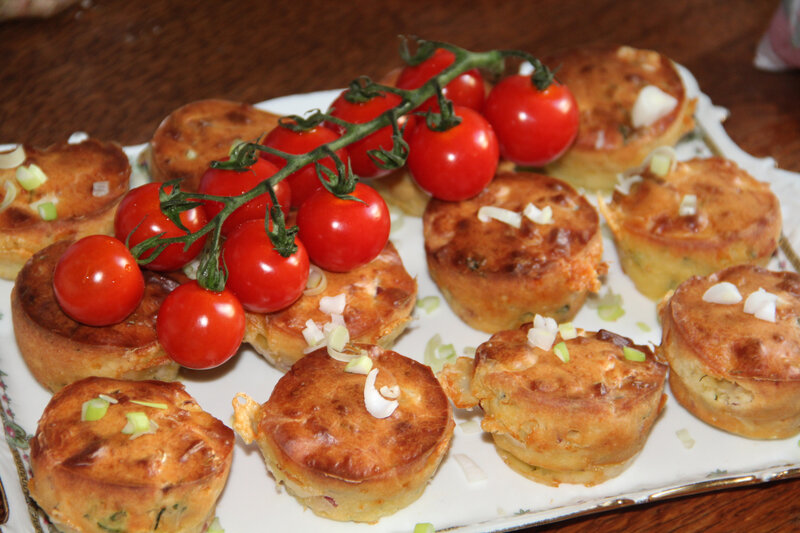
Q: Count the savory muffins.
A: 12